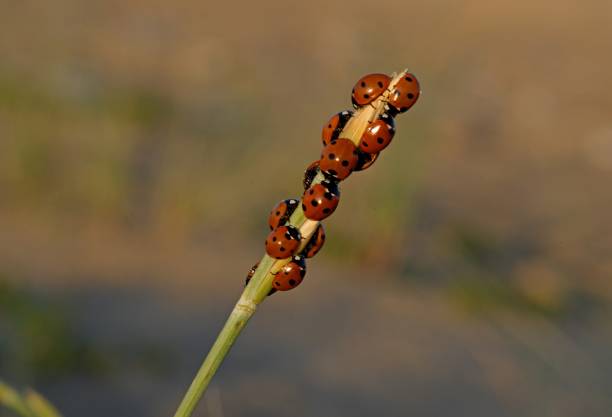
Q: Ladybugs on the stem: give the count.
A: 13